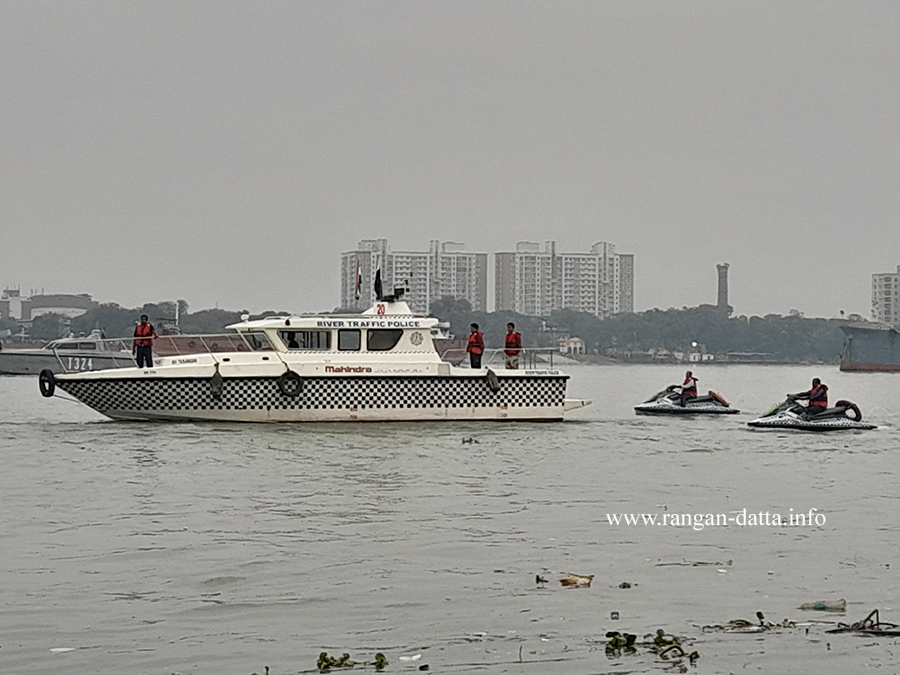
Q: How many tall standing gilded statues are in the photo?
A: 0